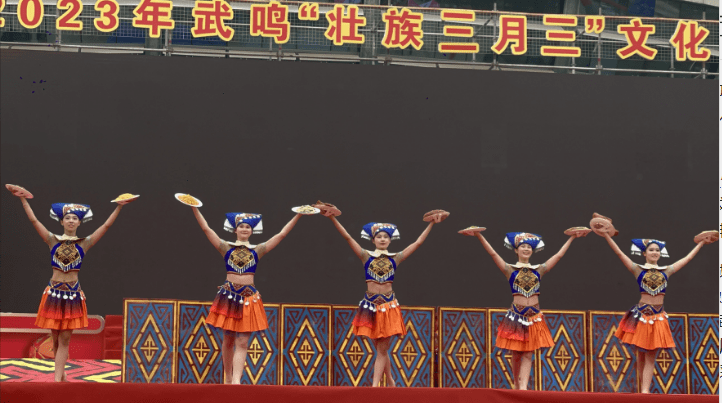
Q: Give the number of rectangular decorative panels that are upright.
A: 12